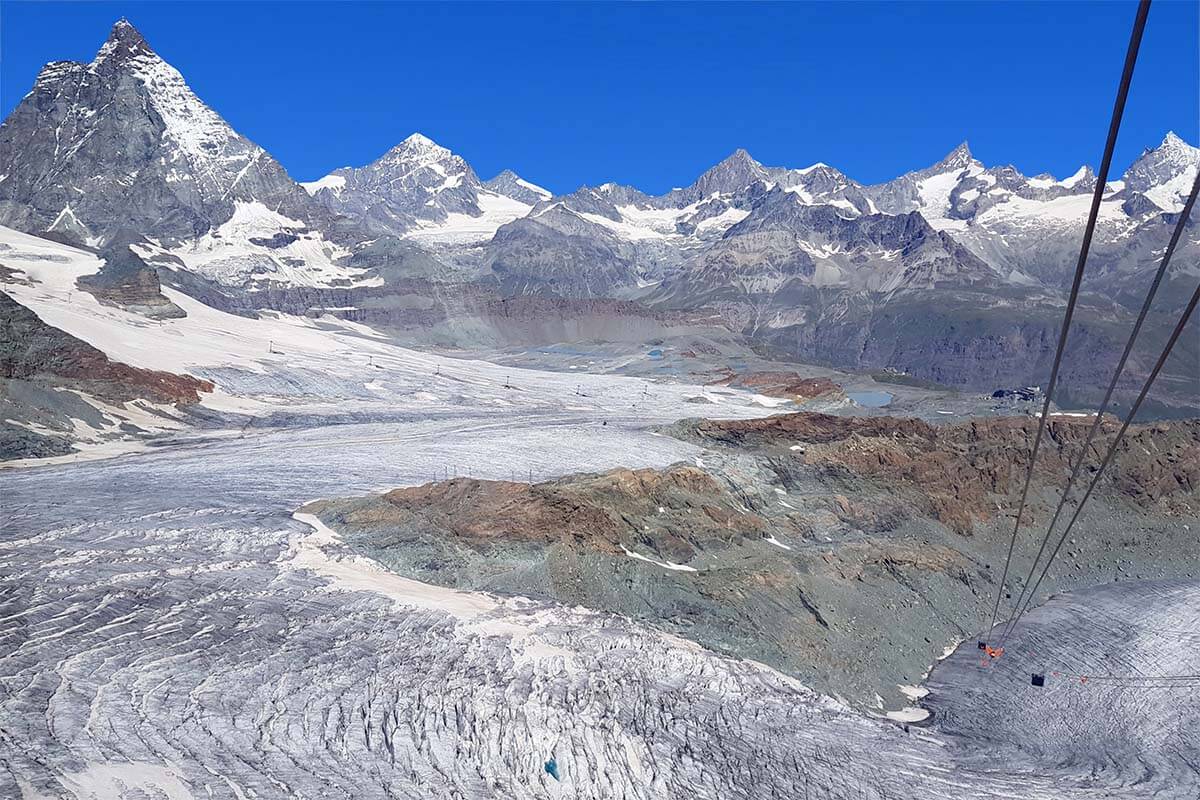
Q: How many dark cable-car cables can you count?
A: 3